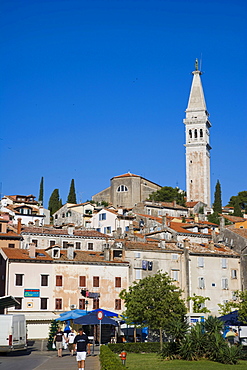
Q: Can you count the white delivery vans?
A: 1